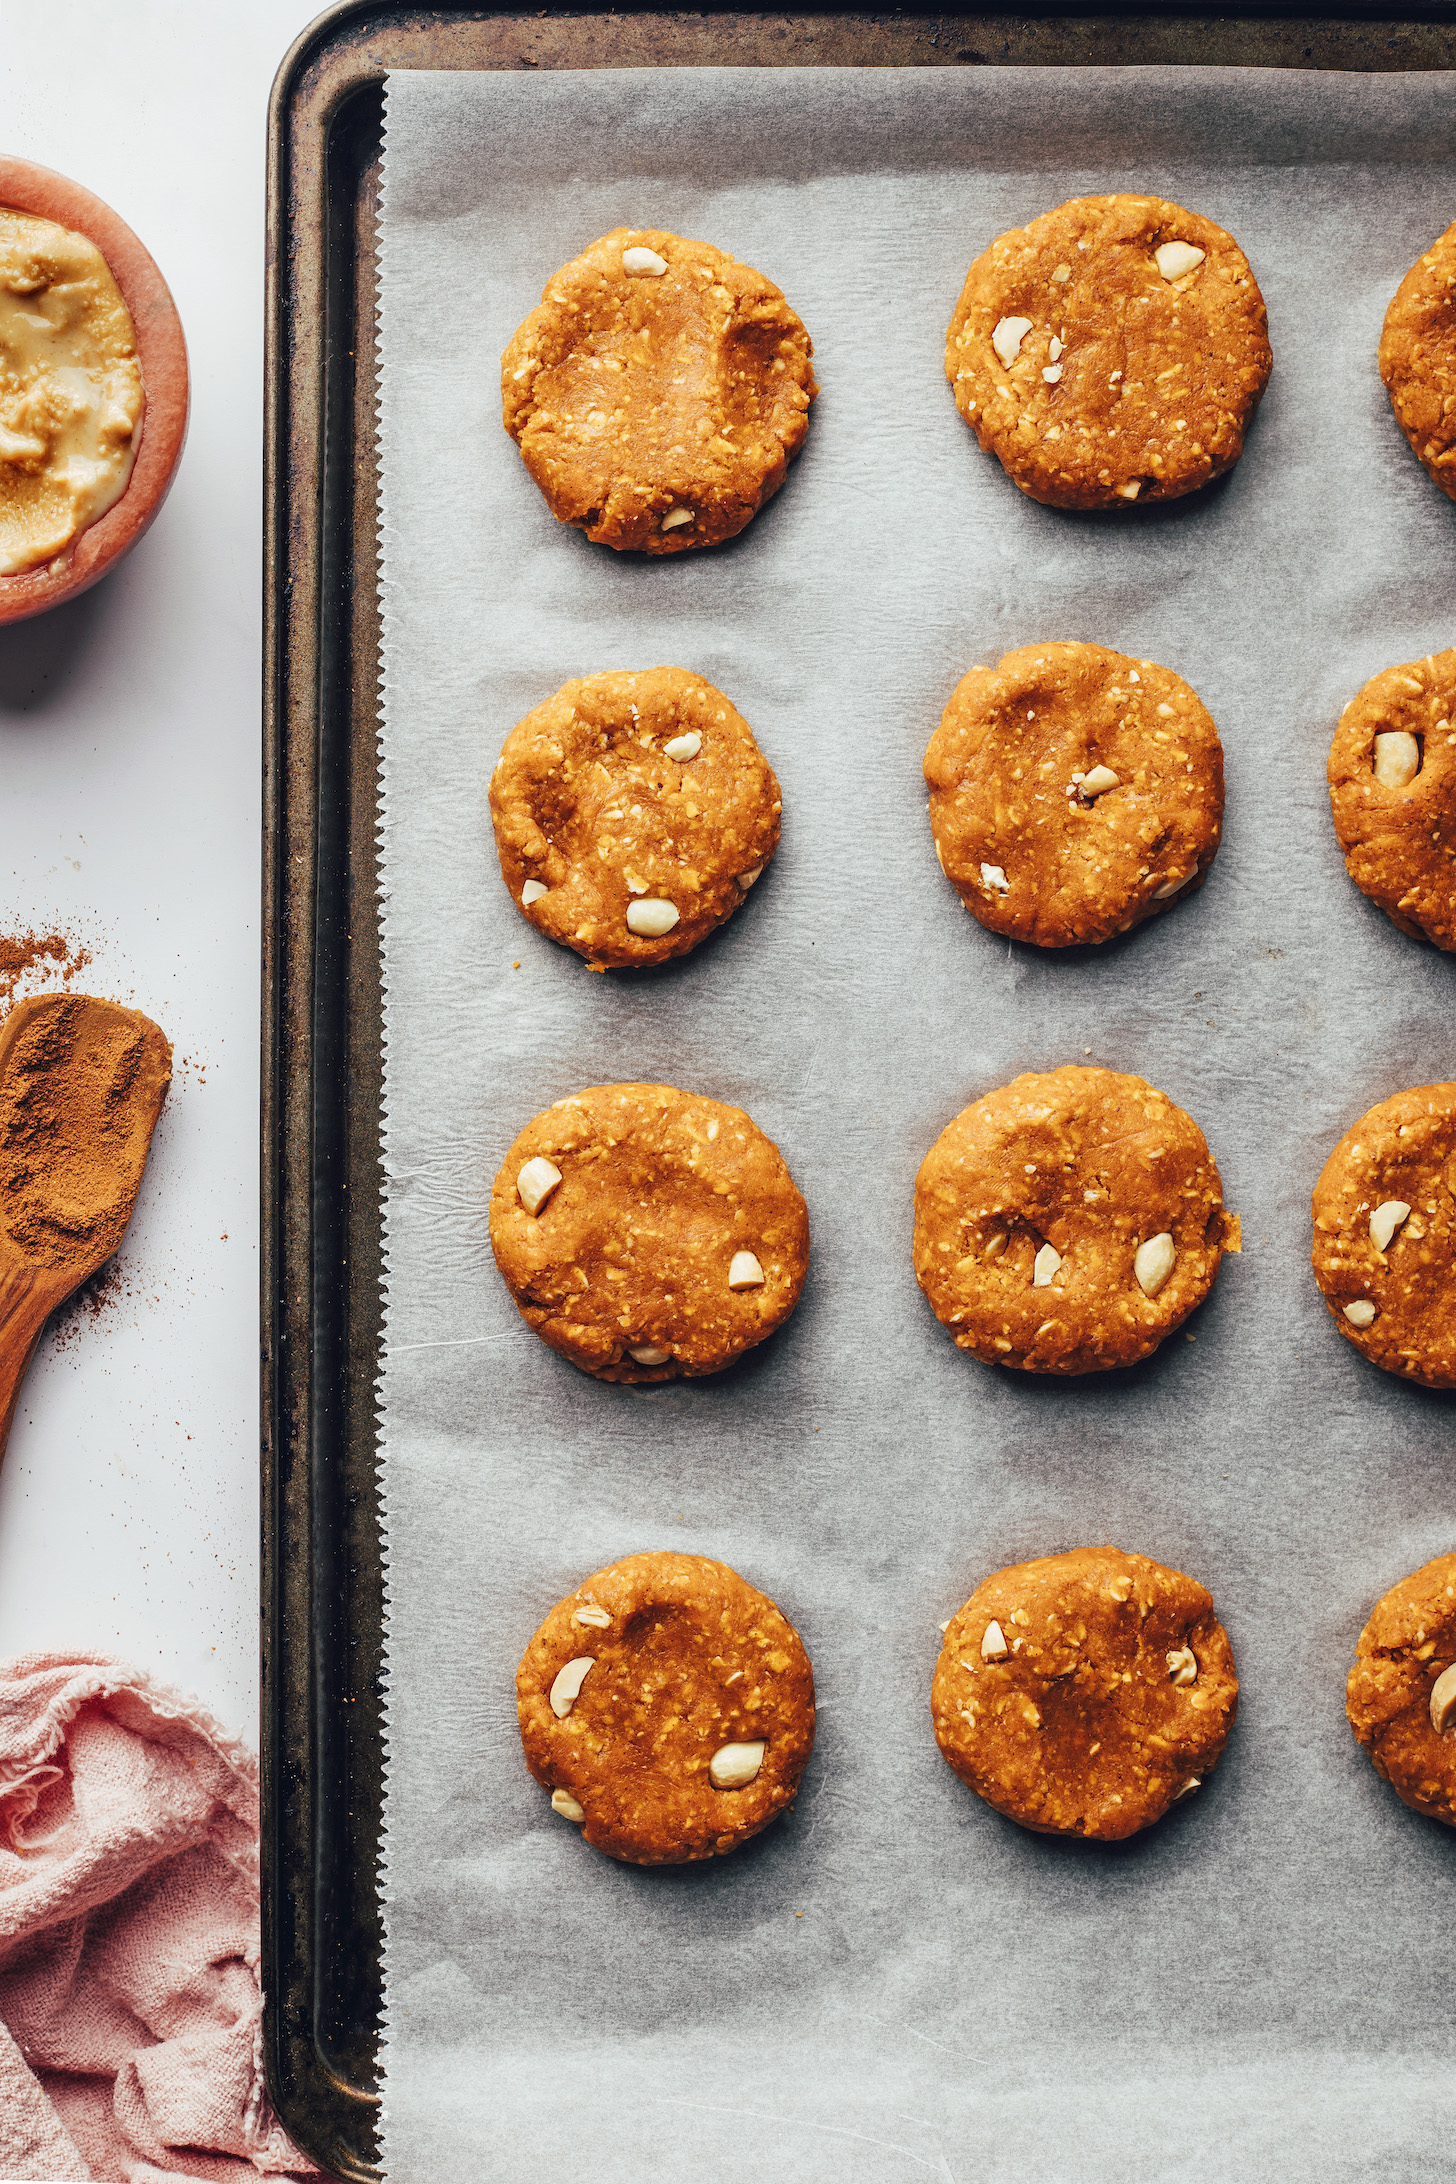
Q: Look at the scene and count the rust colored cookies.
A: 12